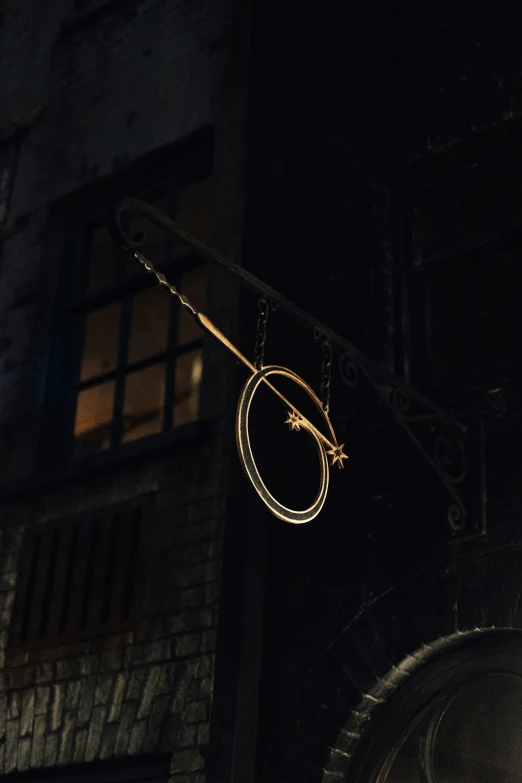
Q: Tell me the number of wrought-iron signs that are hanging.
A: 1